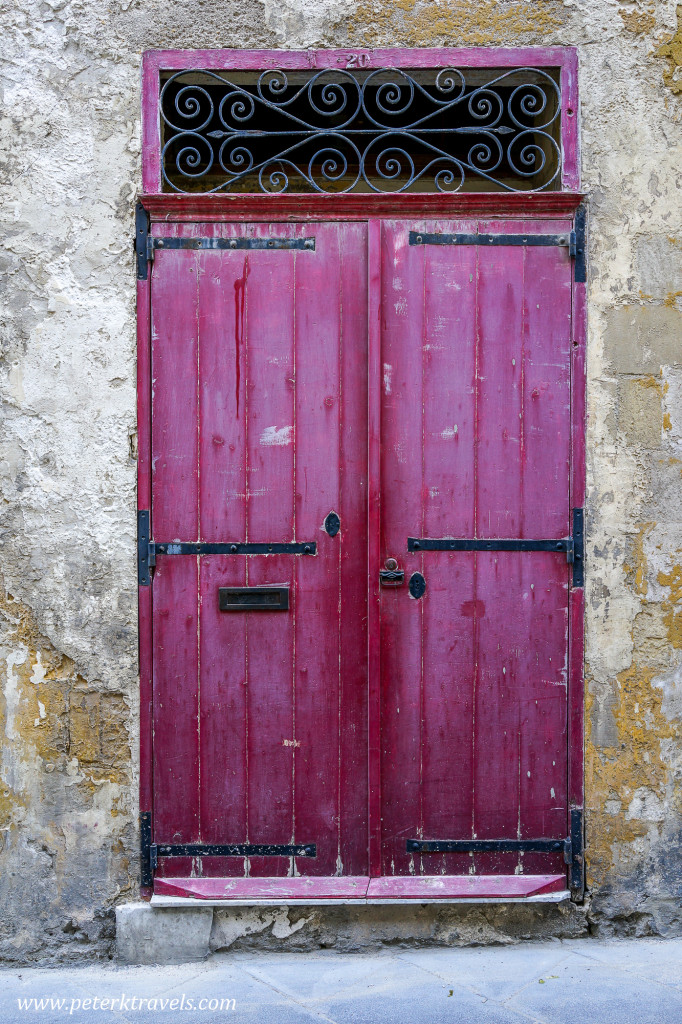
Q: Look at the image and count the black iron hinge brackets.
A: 6